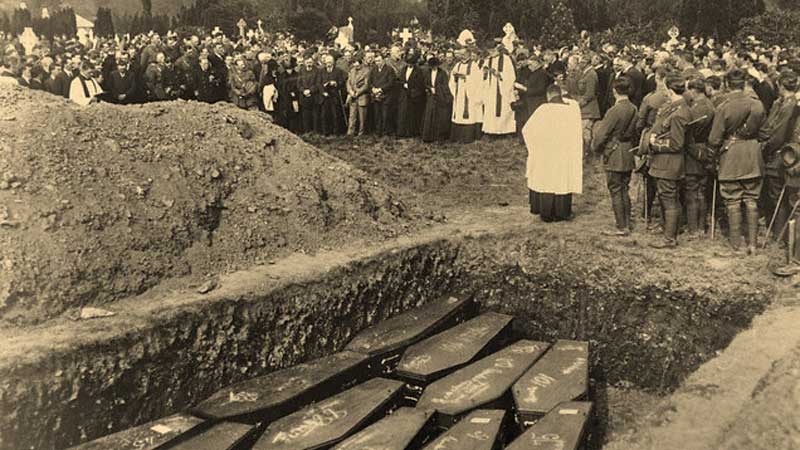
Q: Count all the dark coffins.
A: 11